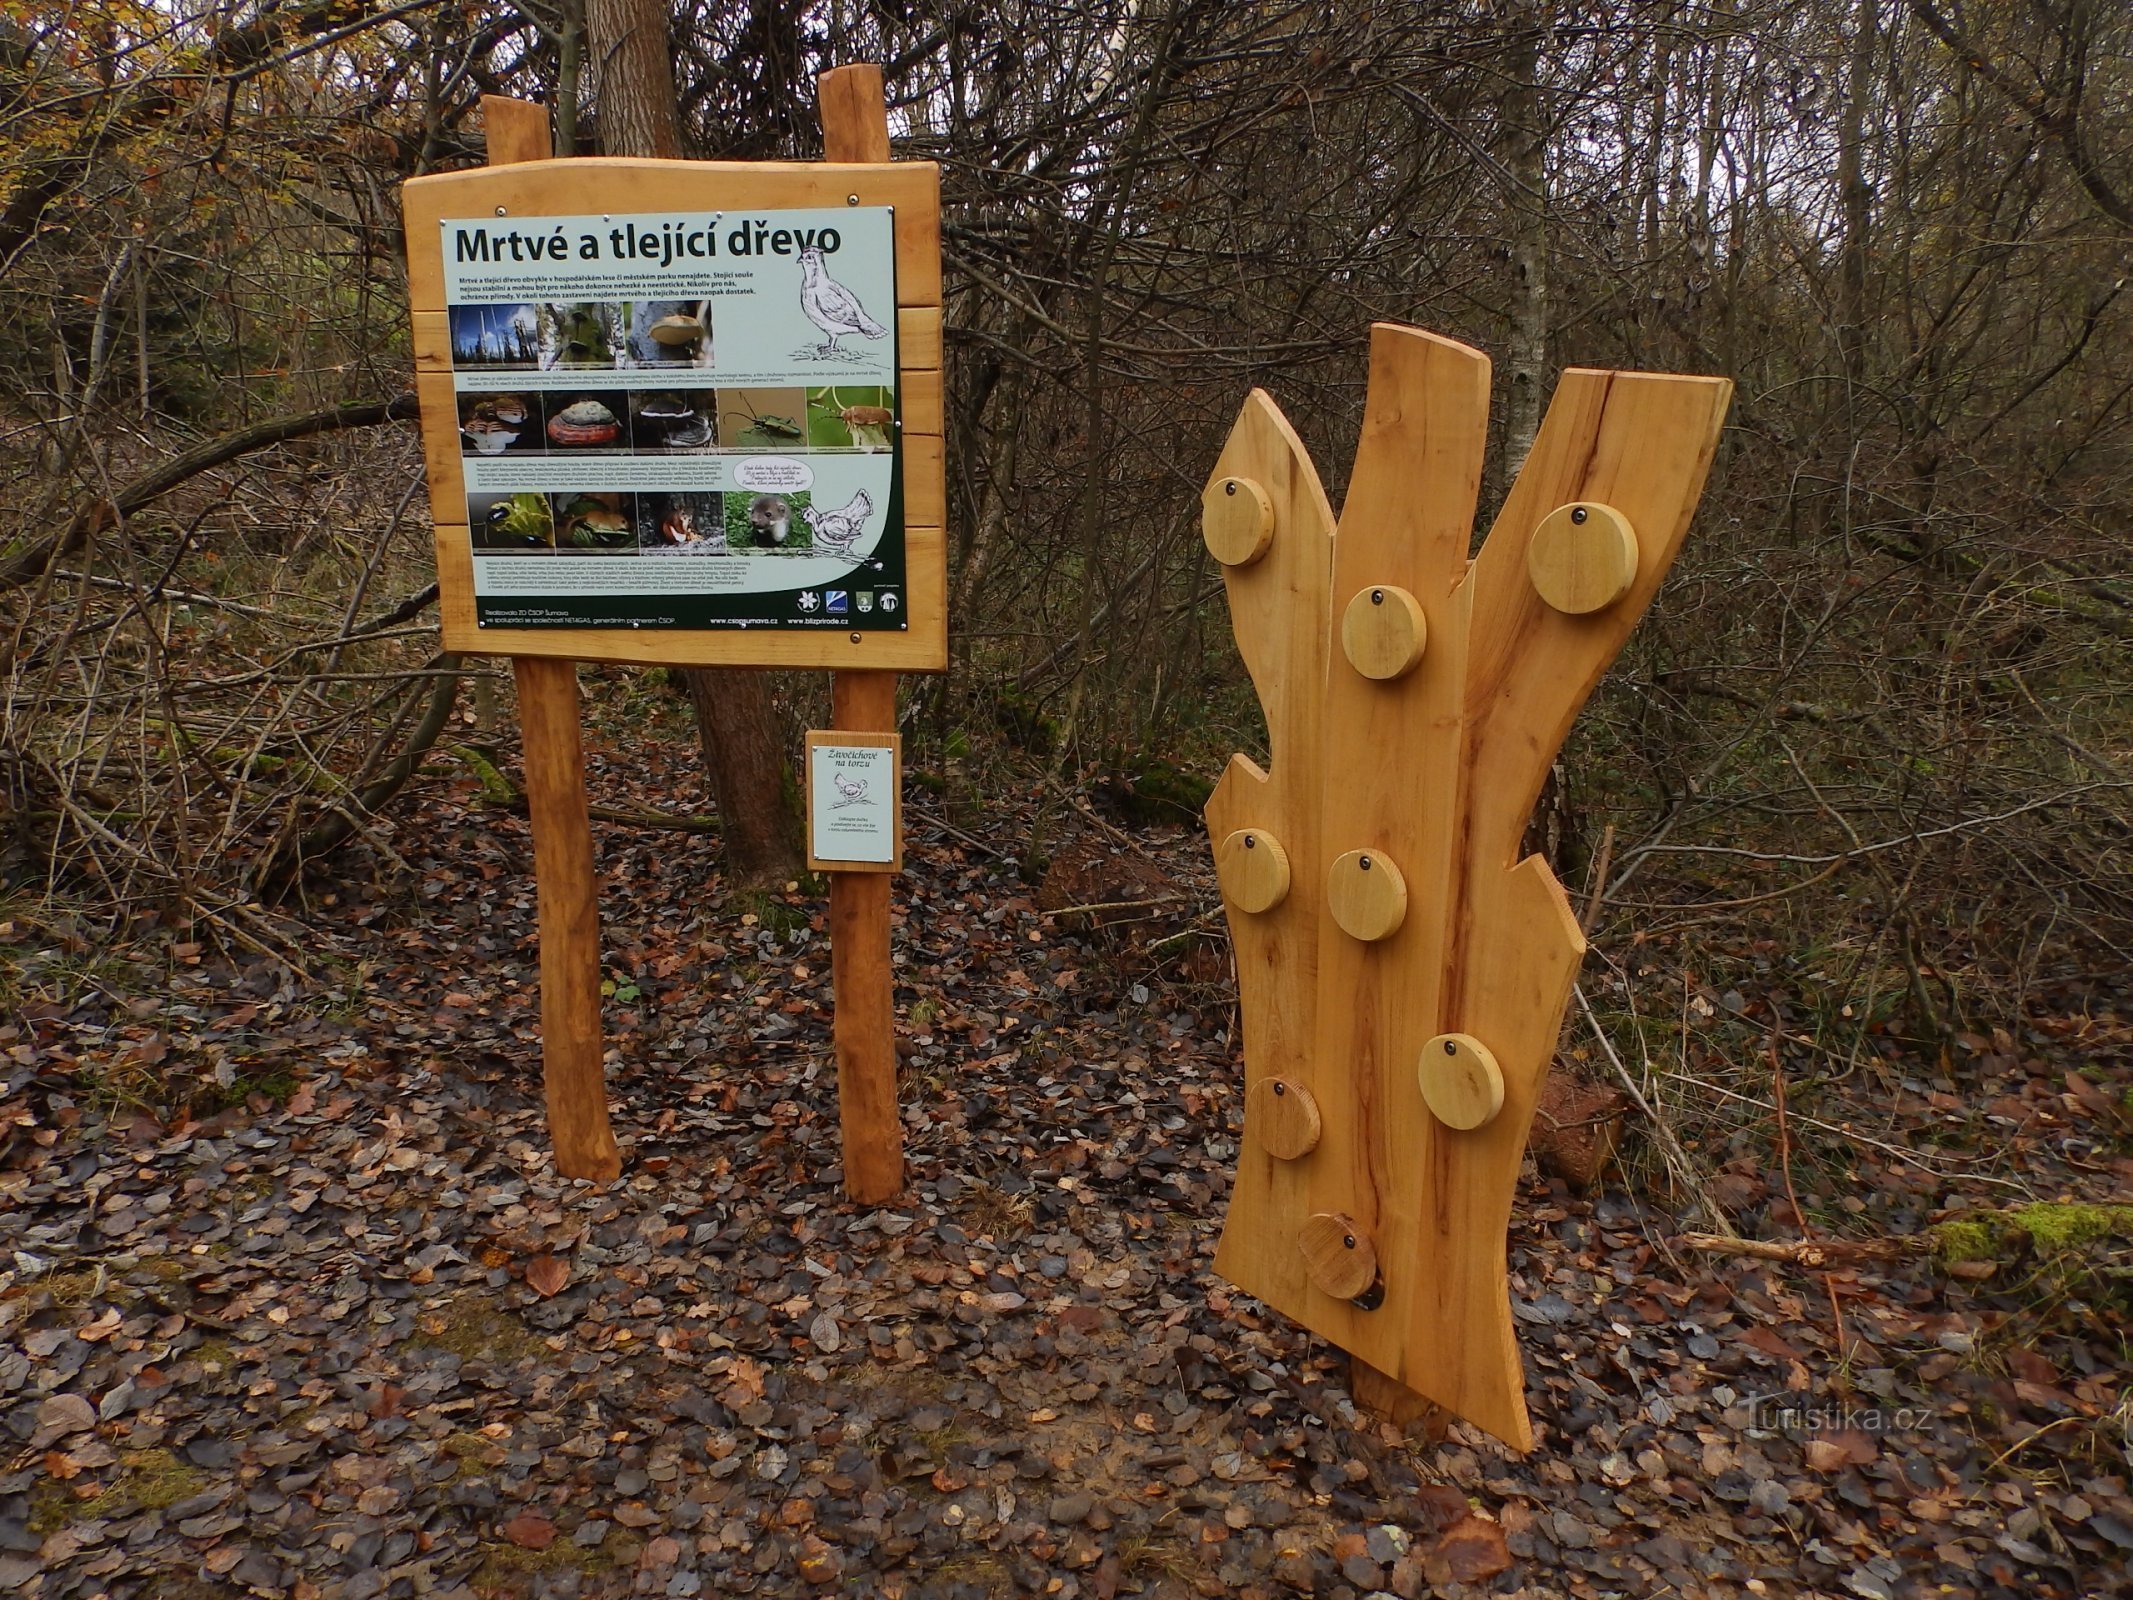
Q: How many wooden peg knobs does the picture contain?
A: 8